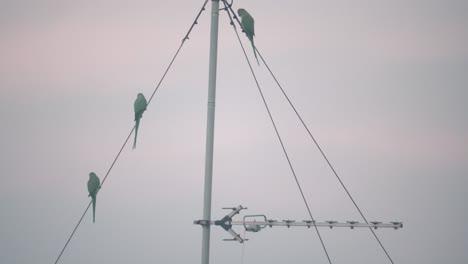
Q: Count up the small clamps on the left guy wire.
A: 3